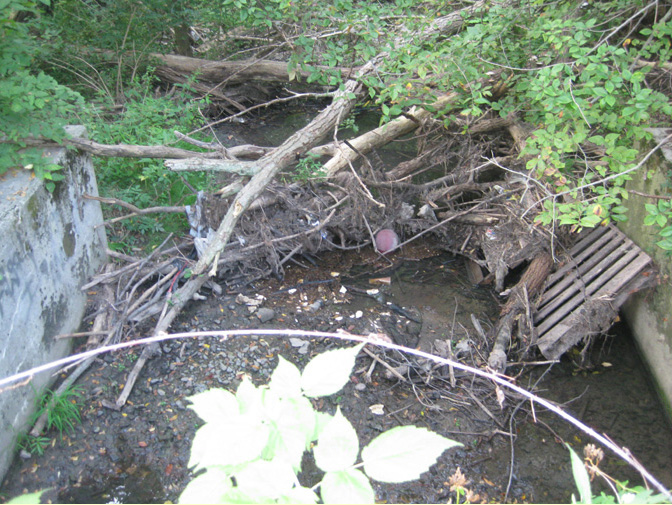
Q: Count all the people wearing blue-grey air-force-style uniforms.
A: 0